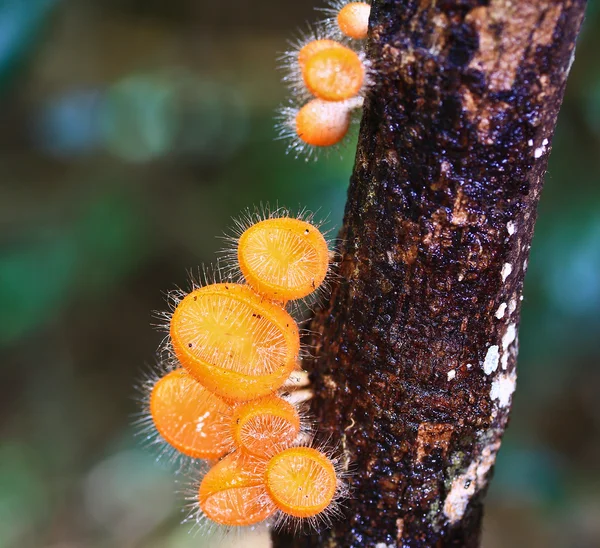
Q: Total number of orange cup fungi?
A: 10